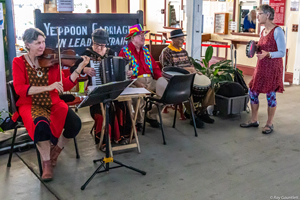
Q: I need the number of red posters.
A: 1